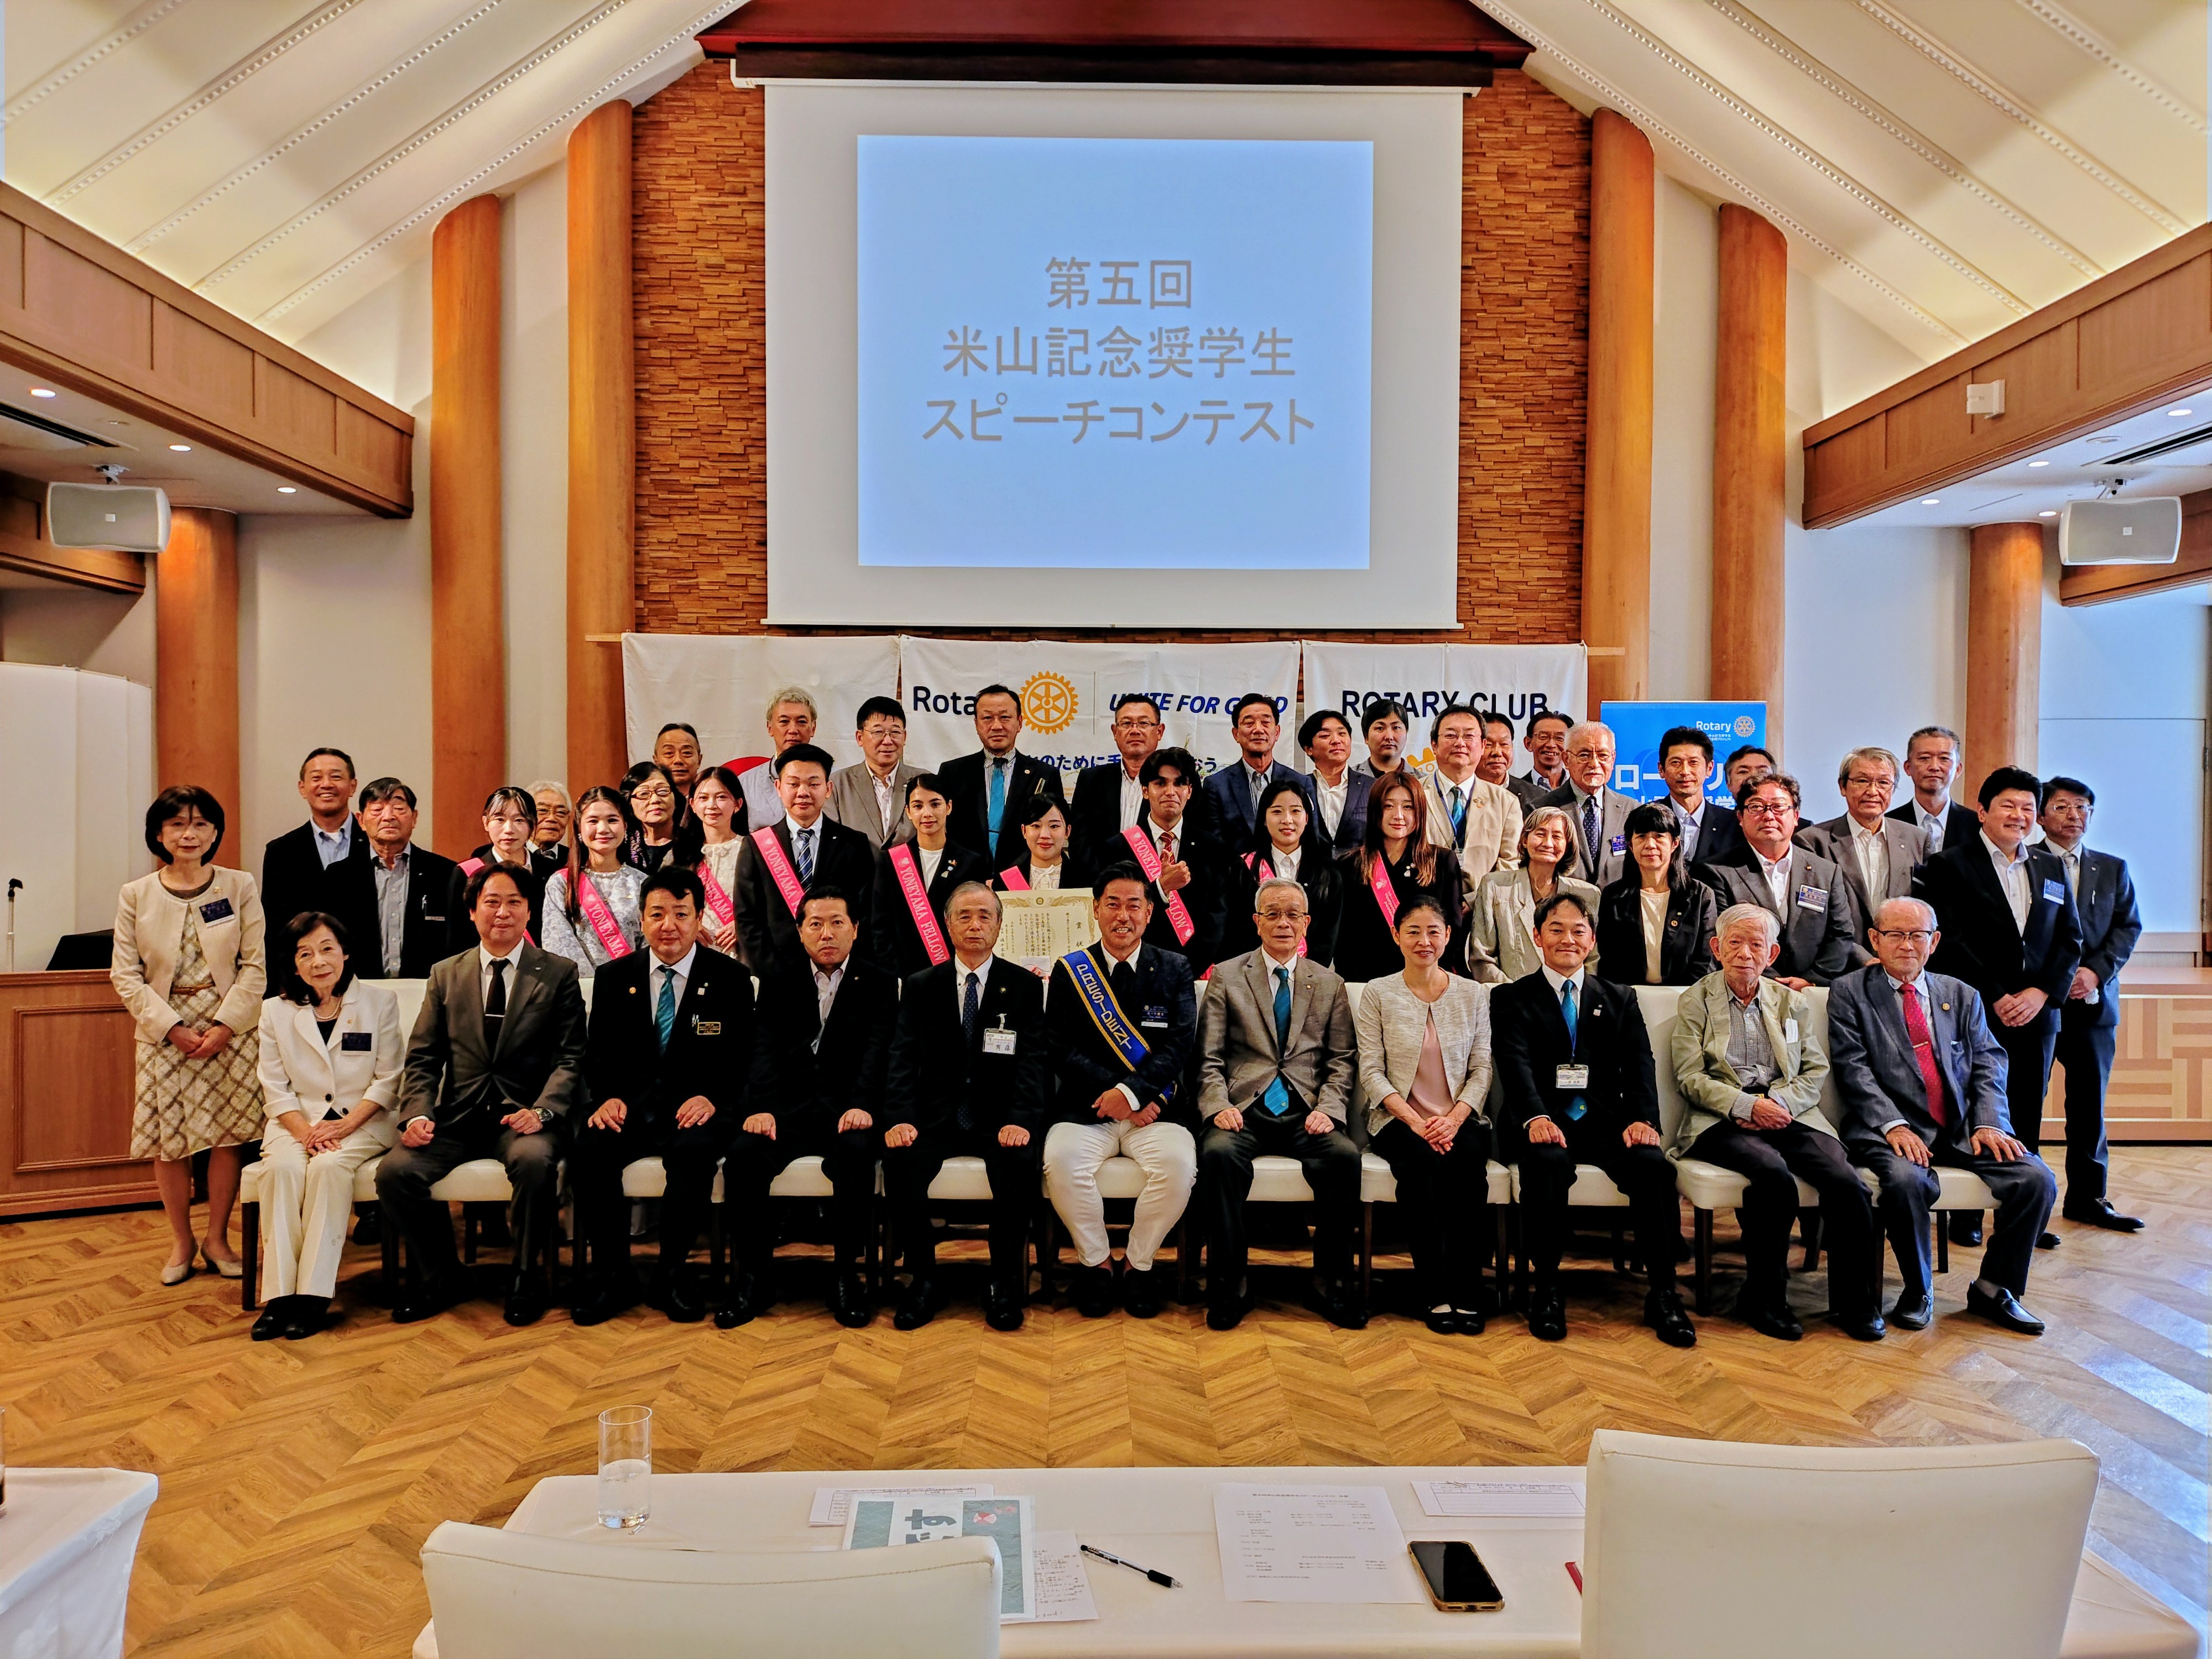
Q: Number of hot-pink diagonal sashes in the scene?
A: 9